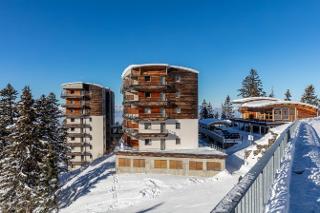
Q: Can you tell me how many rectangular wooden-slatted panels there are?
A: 6